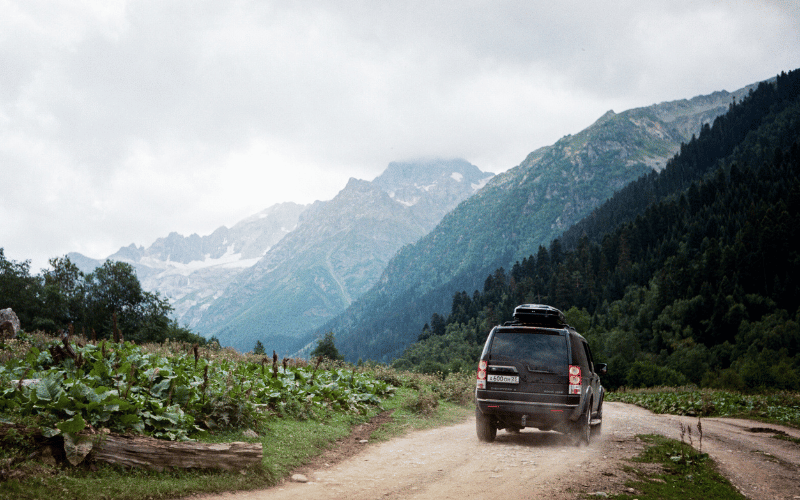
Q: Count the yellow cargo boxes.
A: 0